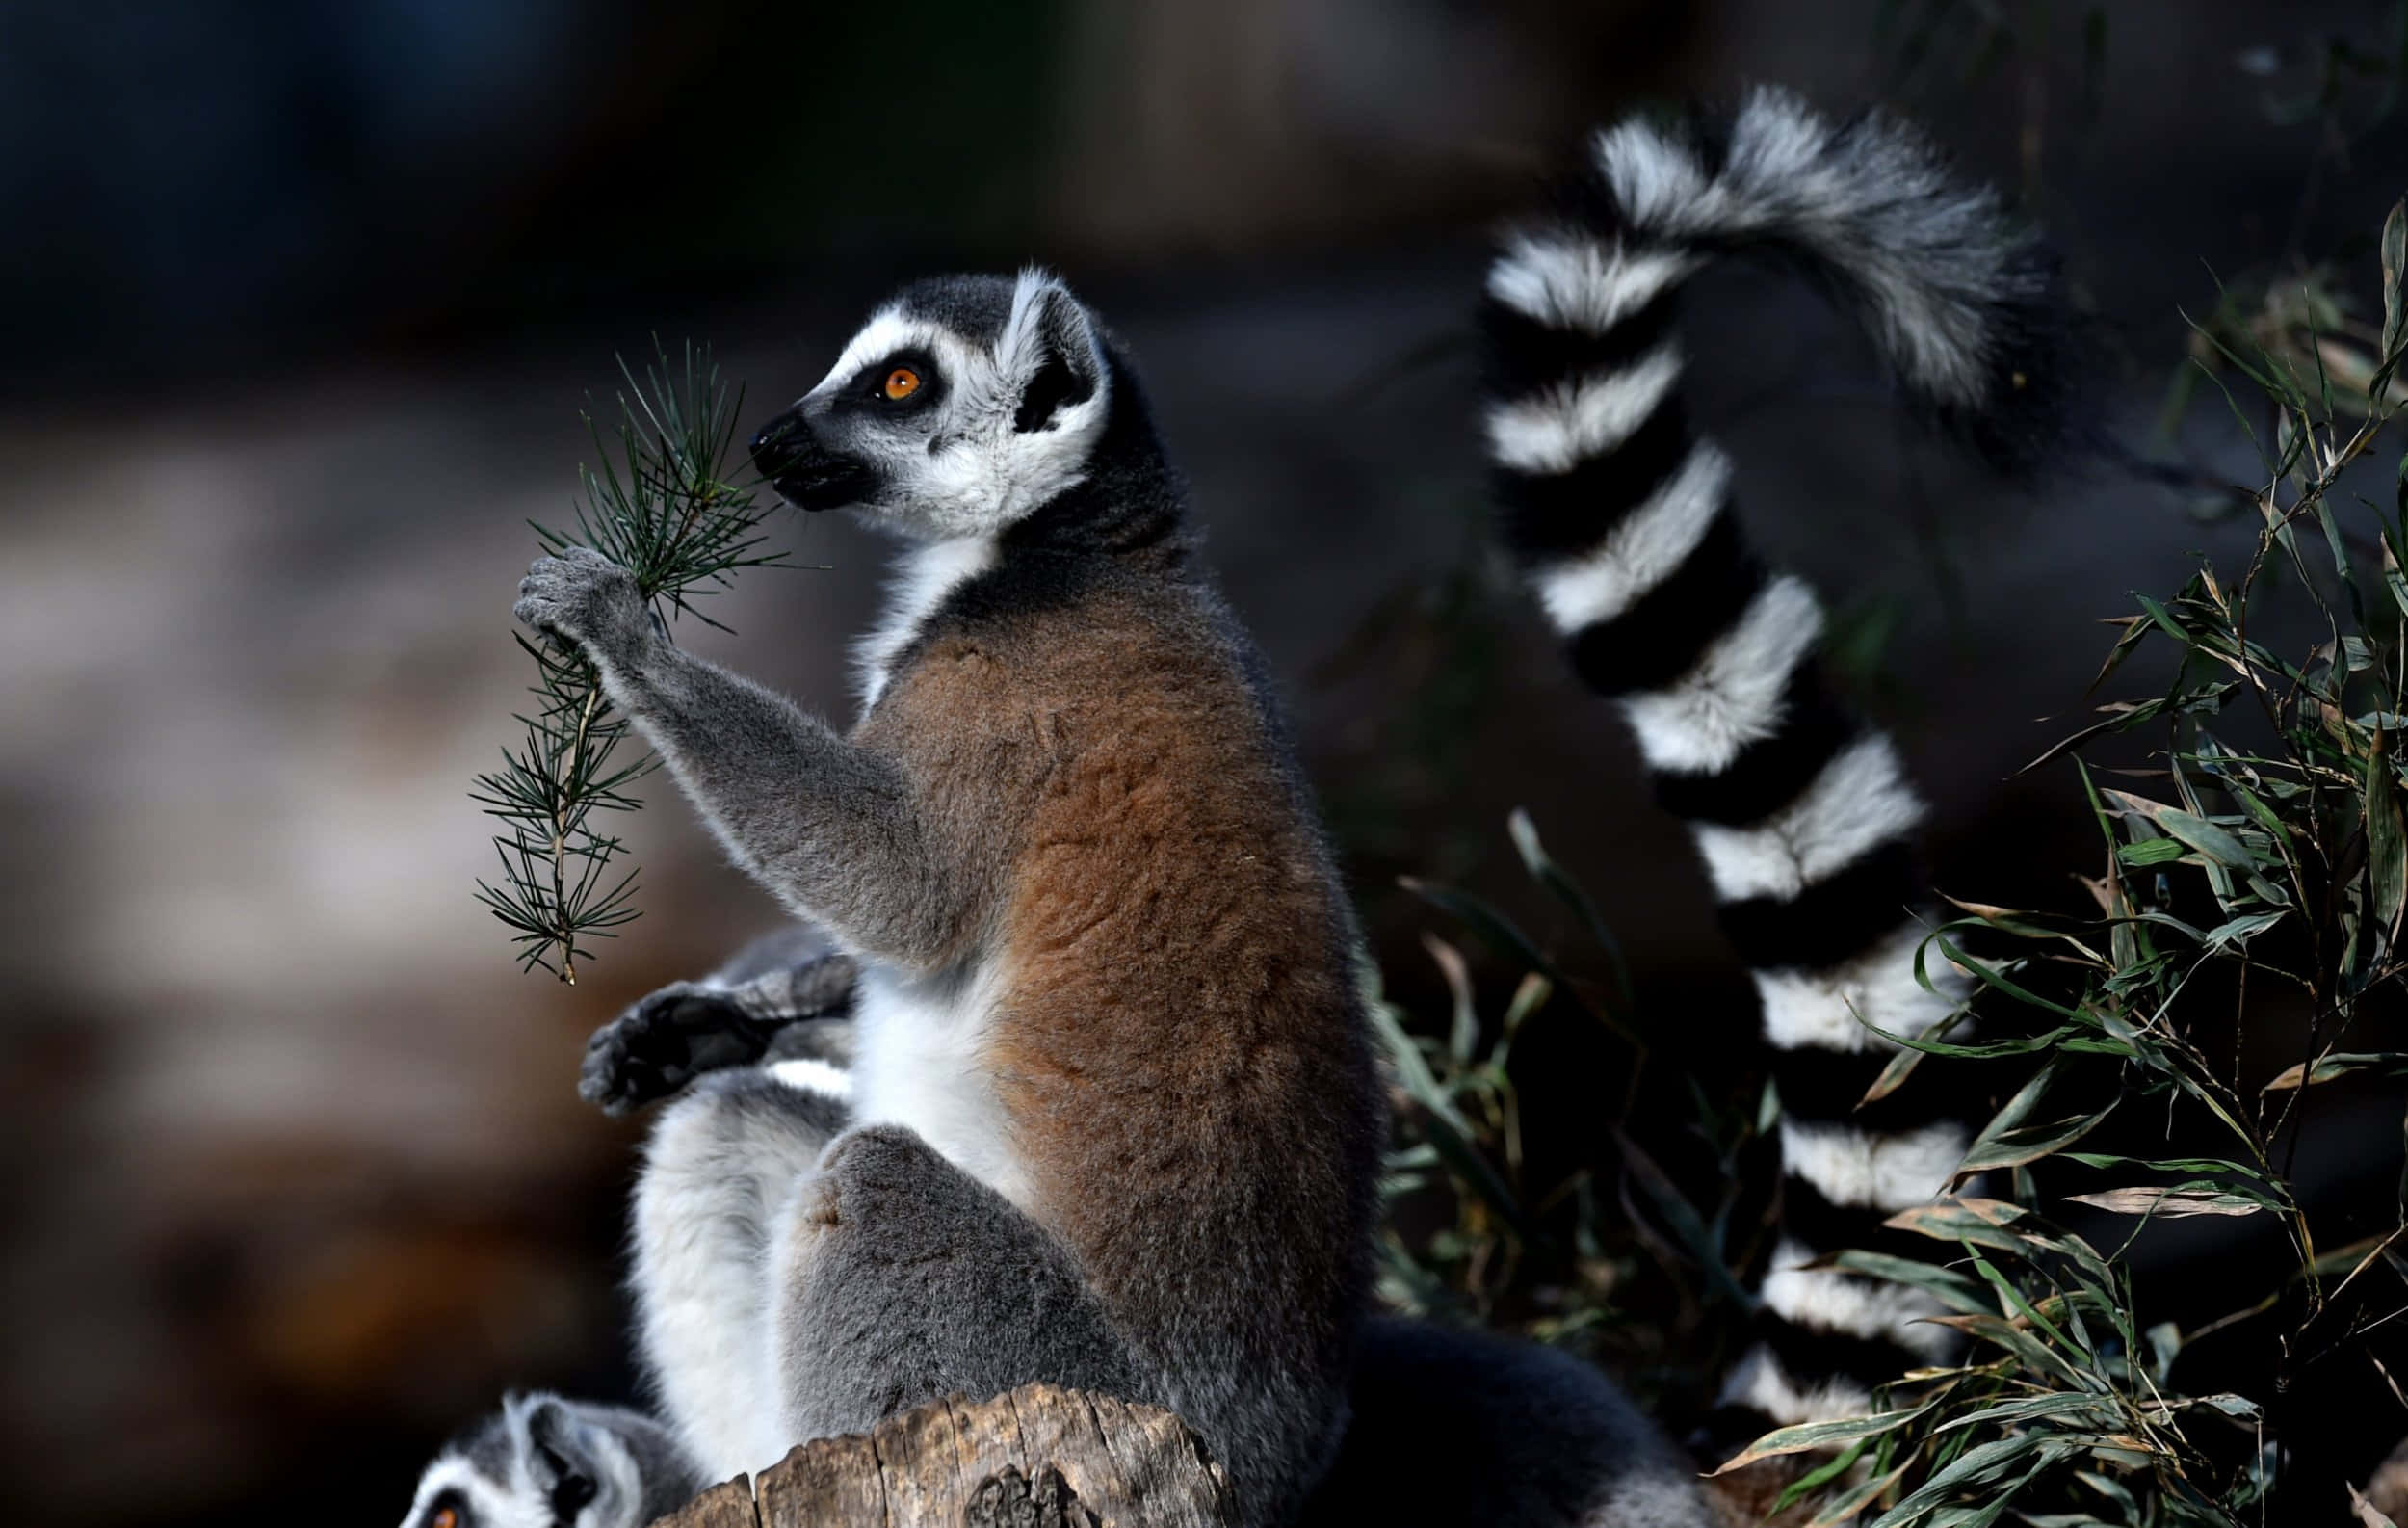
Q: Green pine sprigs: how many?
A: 1